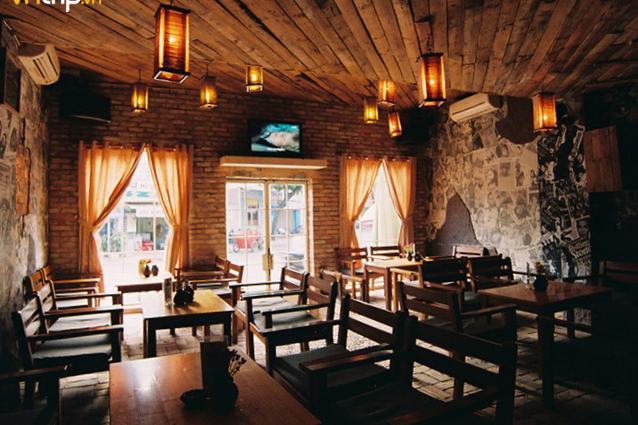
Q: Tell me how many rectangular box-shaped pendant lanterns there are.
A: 9